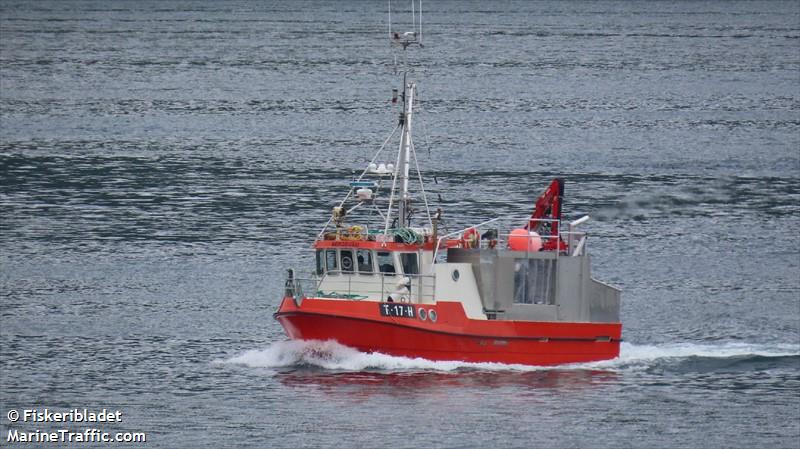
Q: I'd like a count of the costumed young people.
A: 0